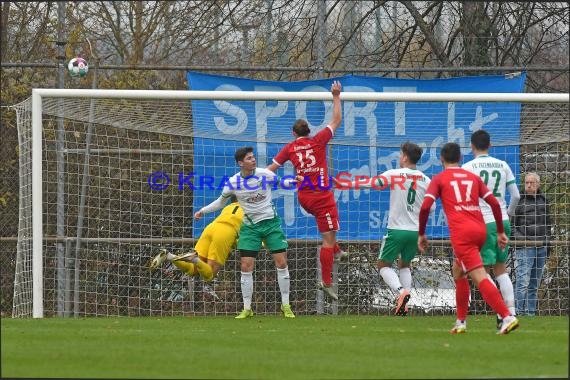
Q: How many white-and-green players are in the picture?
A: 3